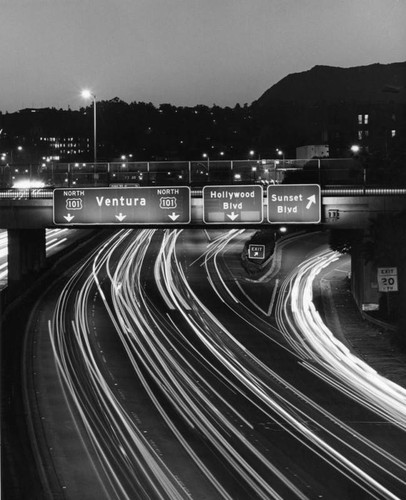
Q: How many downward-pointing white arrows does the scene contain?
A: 4